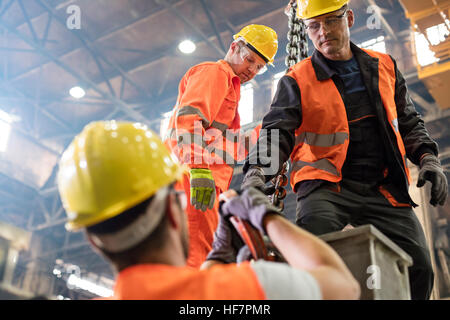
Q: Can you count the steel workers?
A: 3